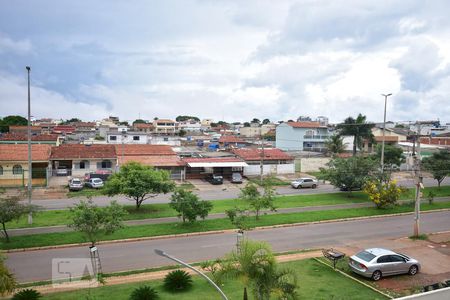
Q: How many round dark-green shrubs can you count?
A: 3